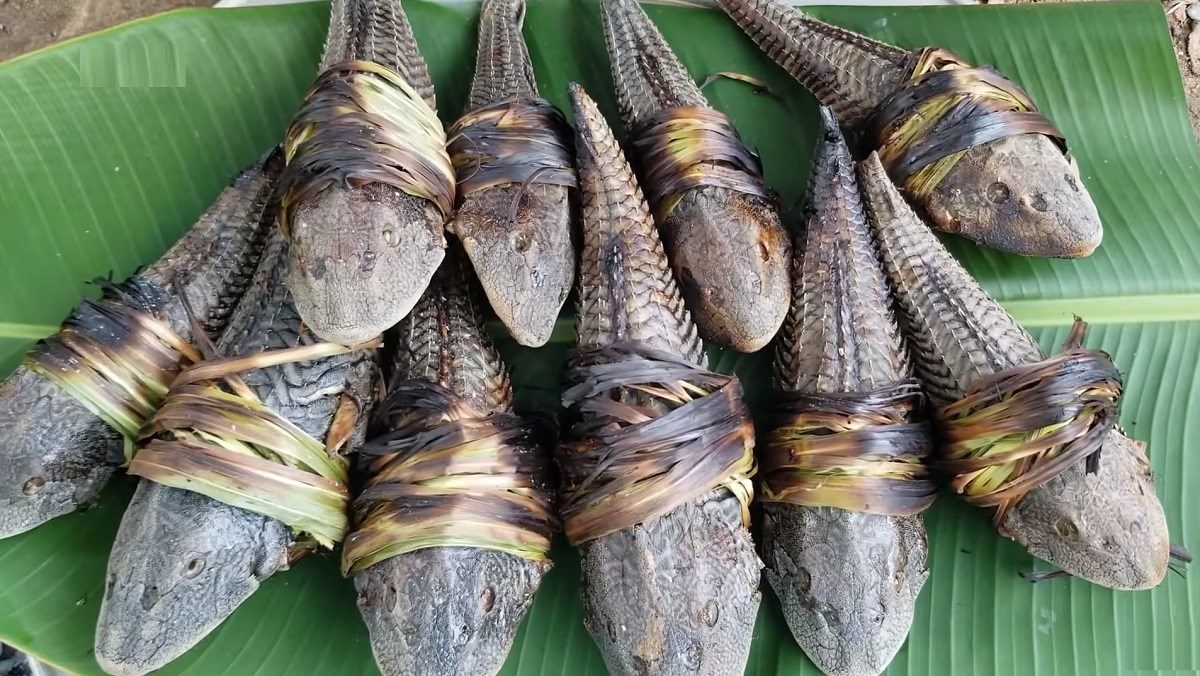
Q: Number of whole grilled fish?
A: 10